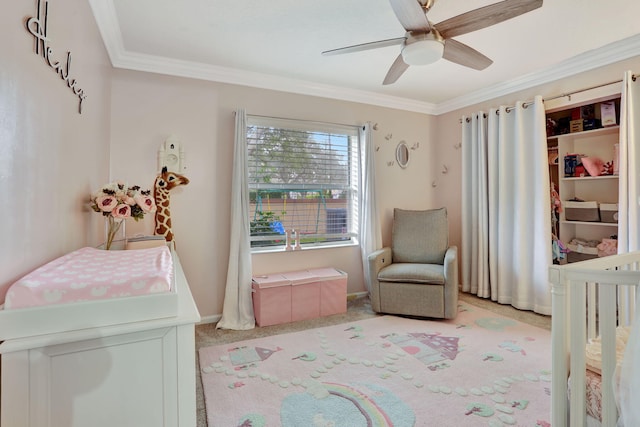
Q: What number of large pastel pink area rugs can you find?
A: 1